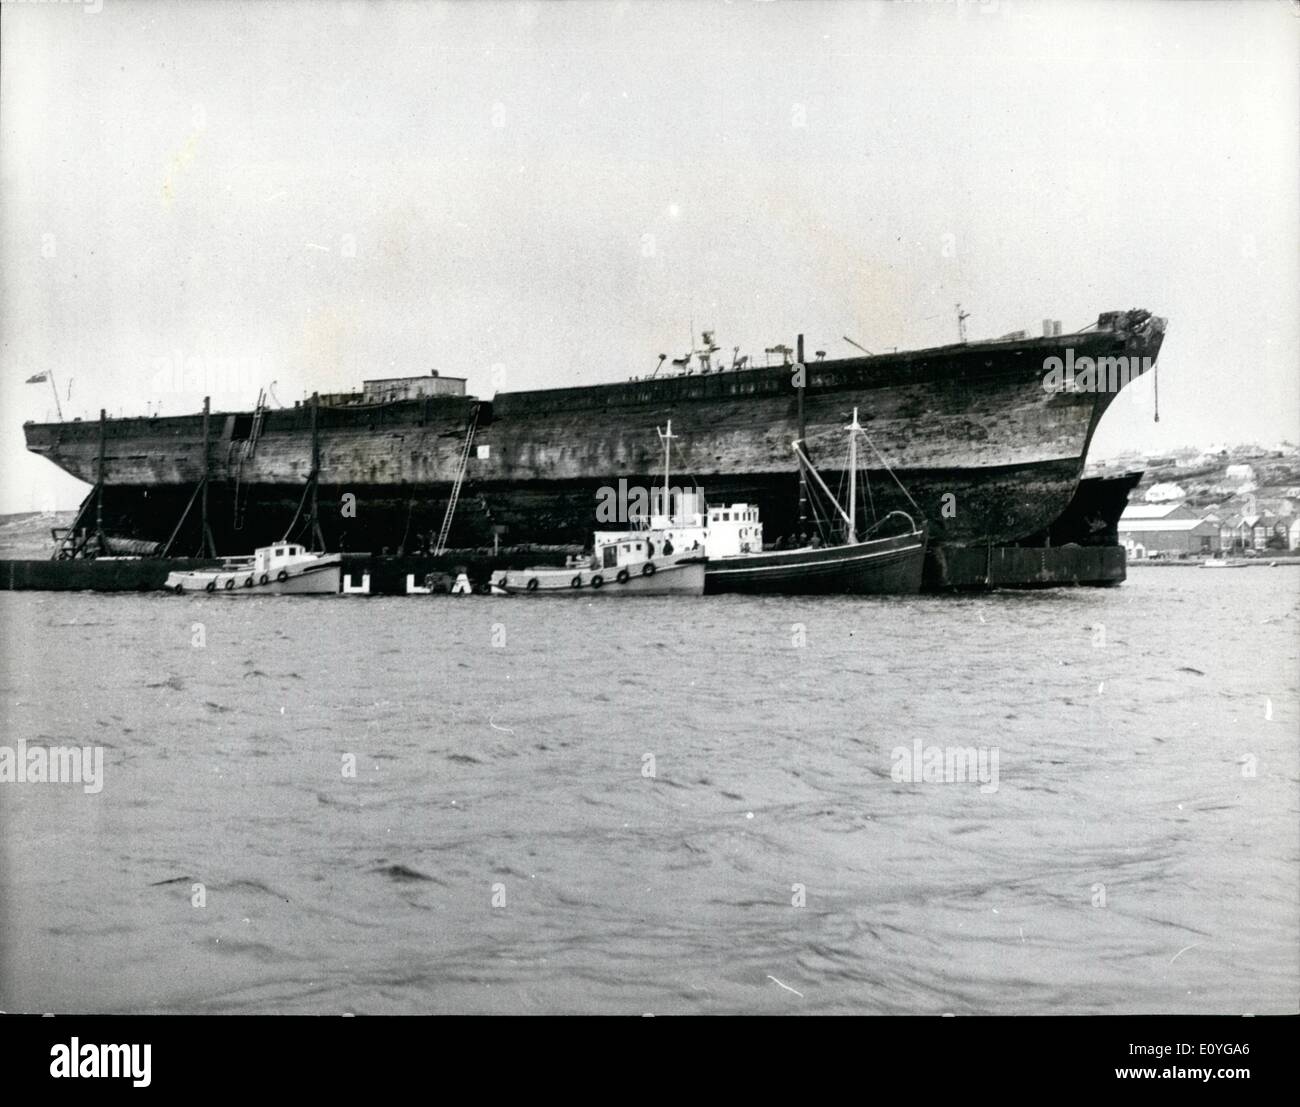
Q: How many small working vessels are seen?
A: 3